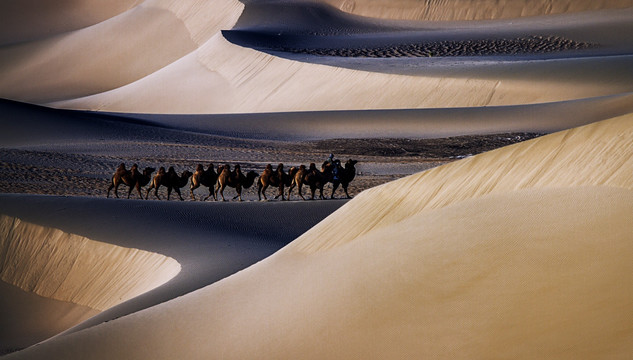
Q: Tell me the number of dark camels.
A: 7